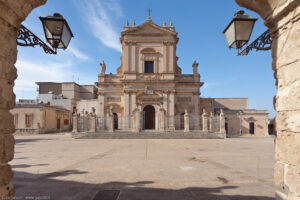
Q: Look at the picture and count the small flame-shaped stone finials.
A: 4